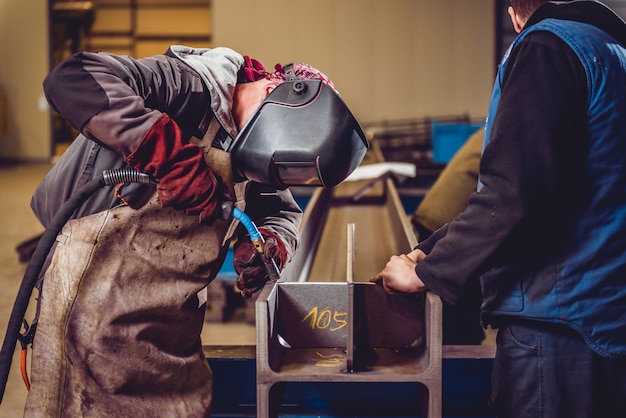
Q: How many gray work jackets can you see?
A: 1